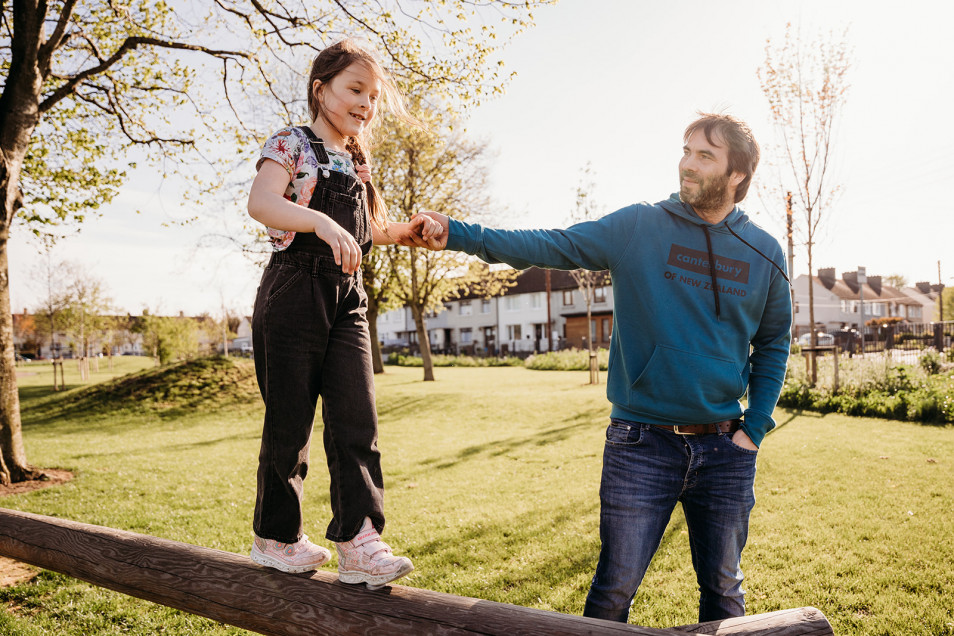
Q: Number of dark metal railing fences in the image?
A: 1